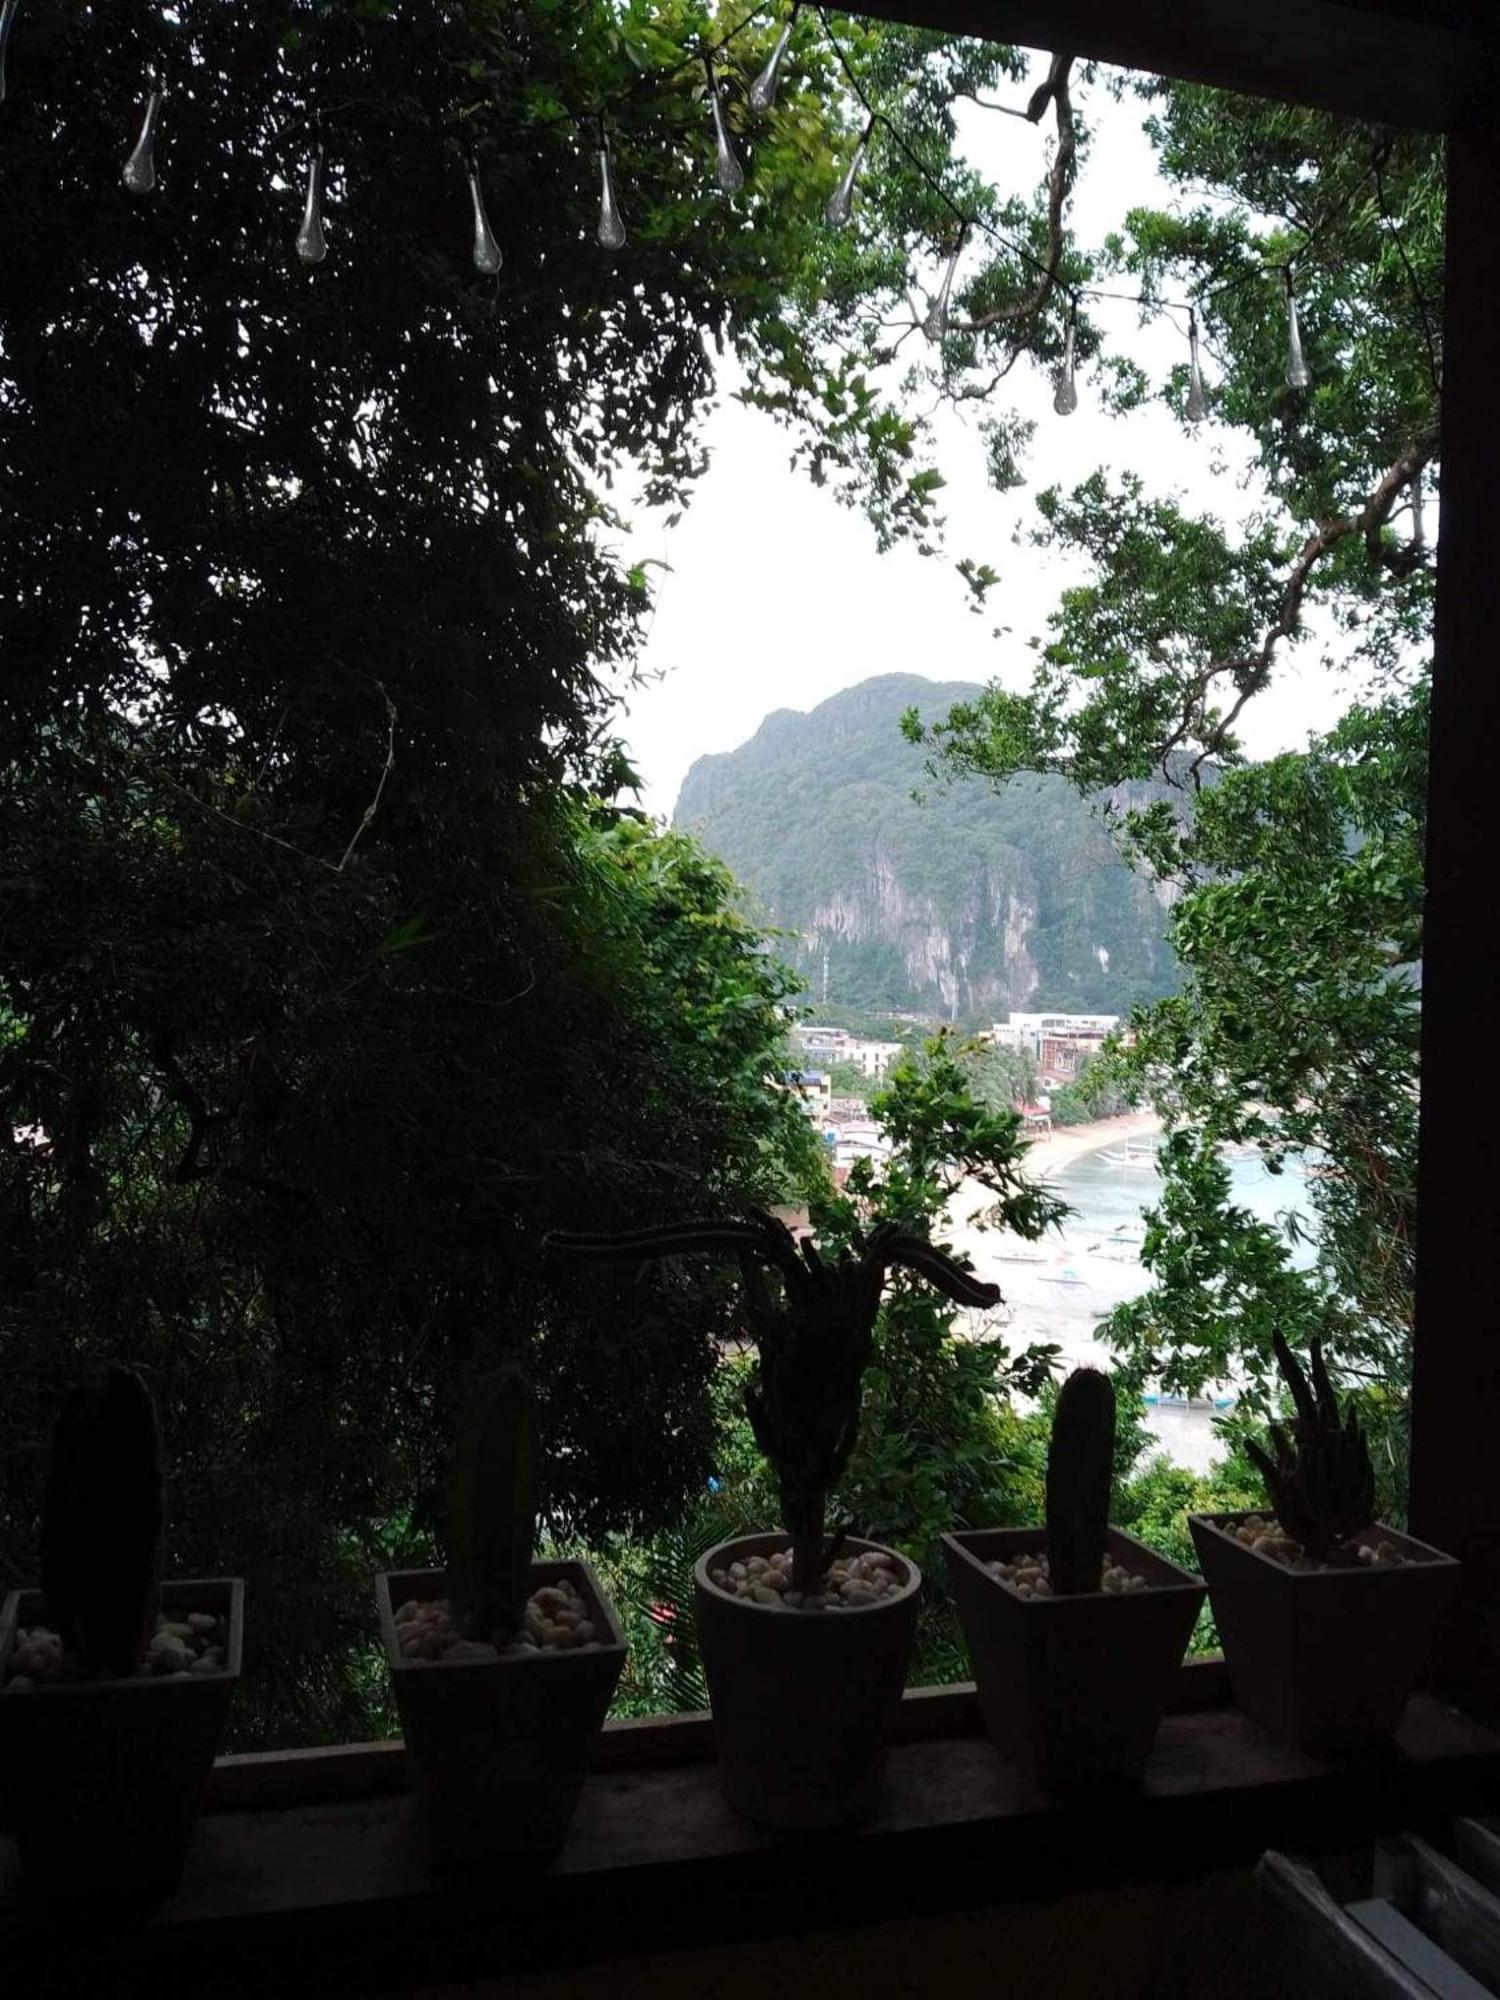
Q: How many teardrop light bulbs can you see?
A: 12